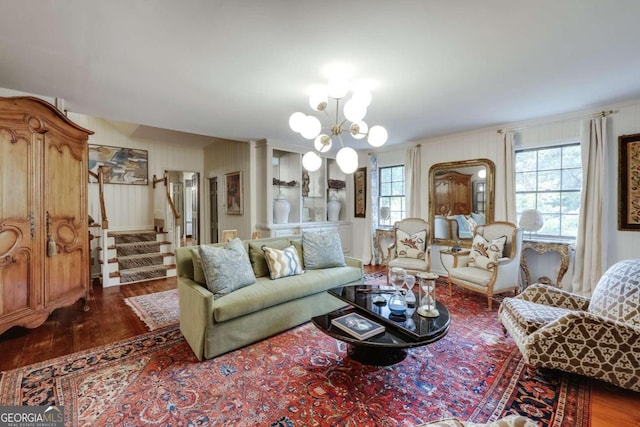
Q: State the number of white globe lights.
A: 12